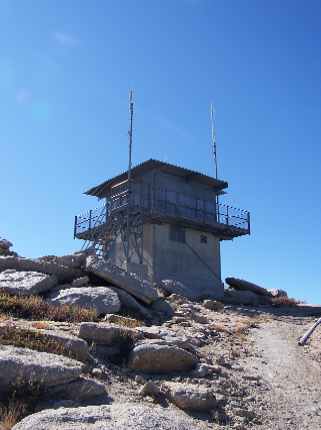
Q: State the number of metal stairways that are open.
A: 1